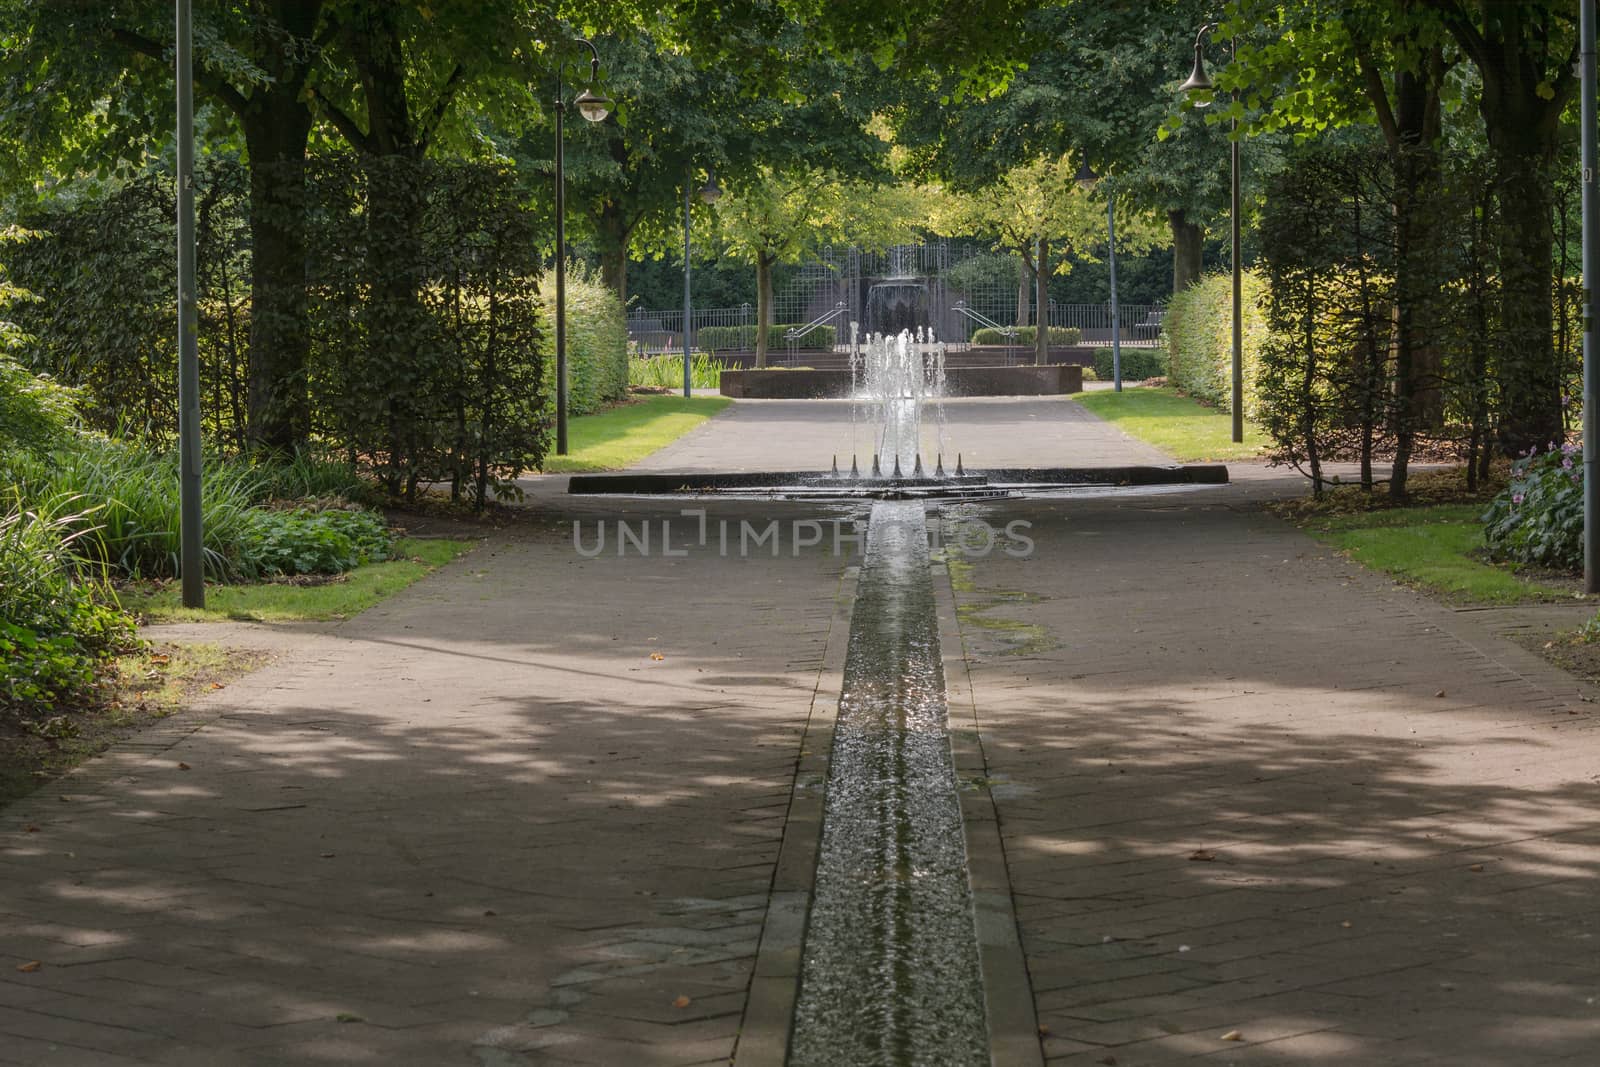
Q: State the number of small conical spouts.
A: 7